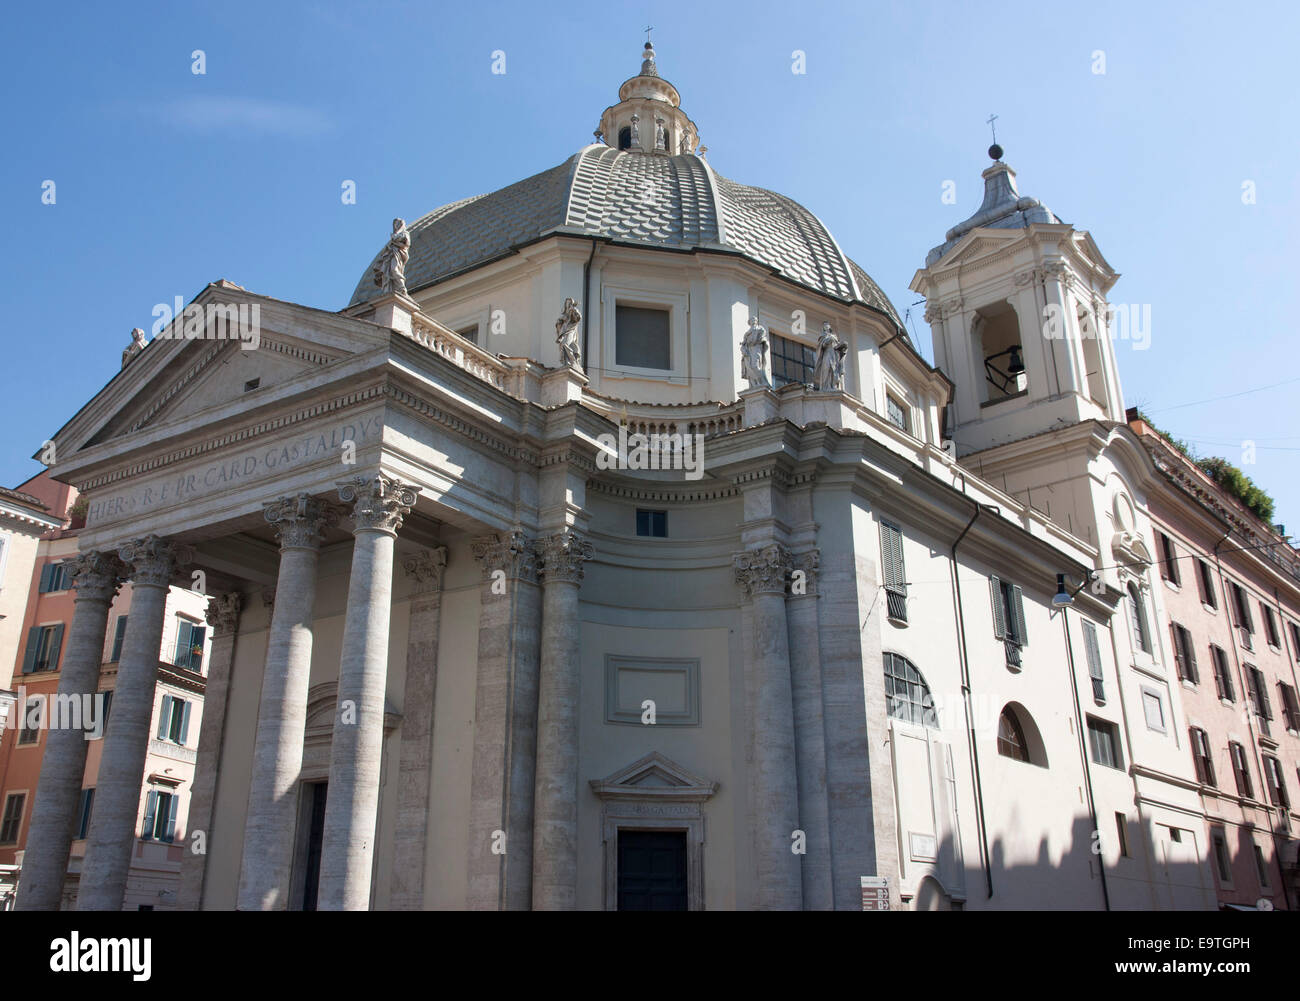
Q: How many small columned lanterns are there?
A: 1